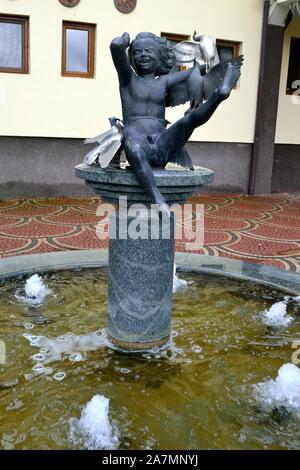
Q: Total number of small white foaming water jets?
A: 5